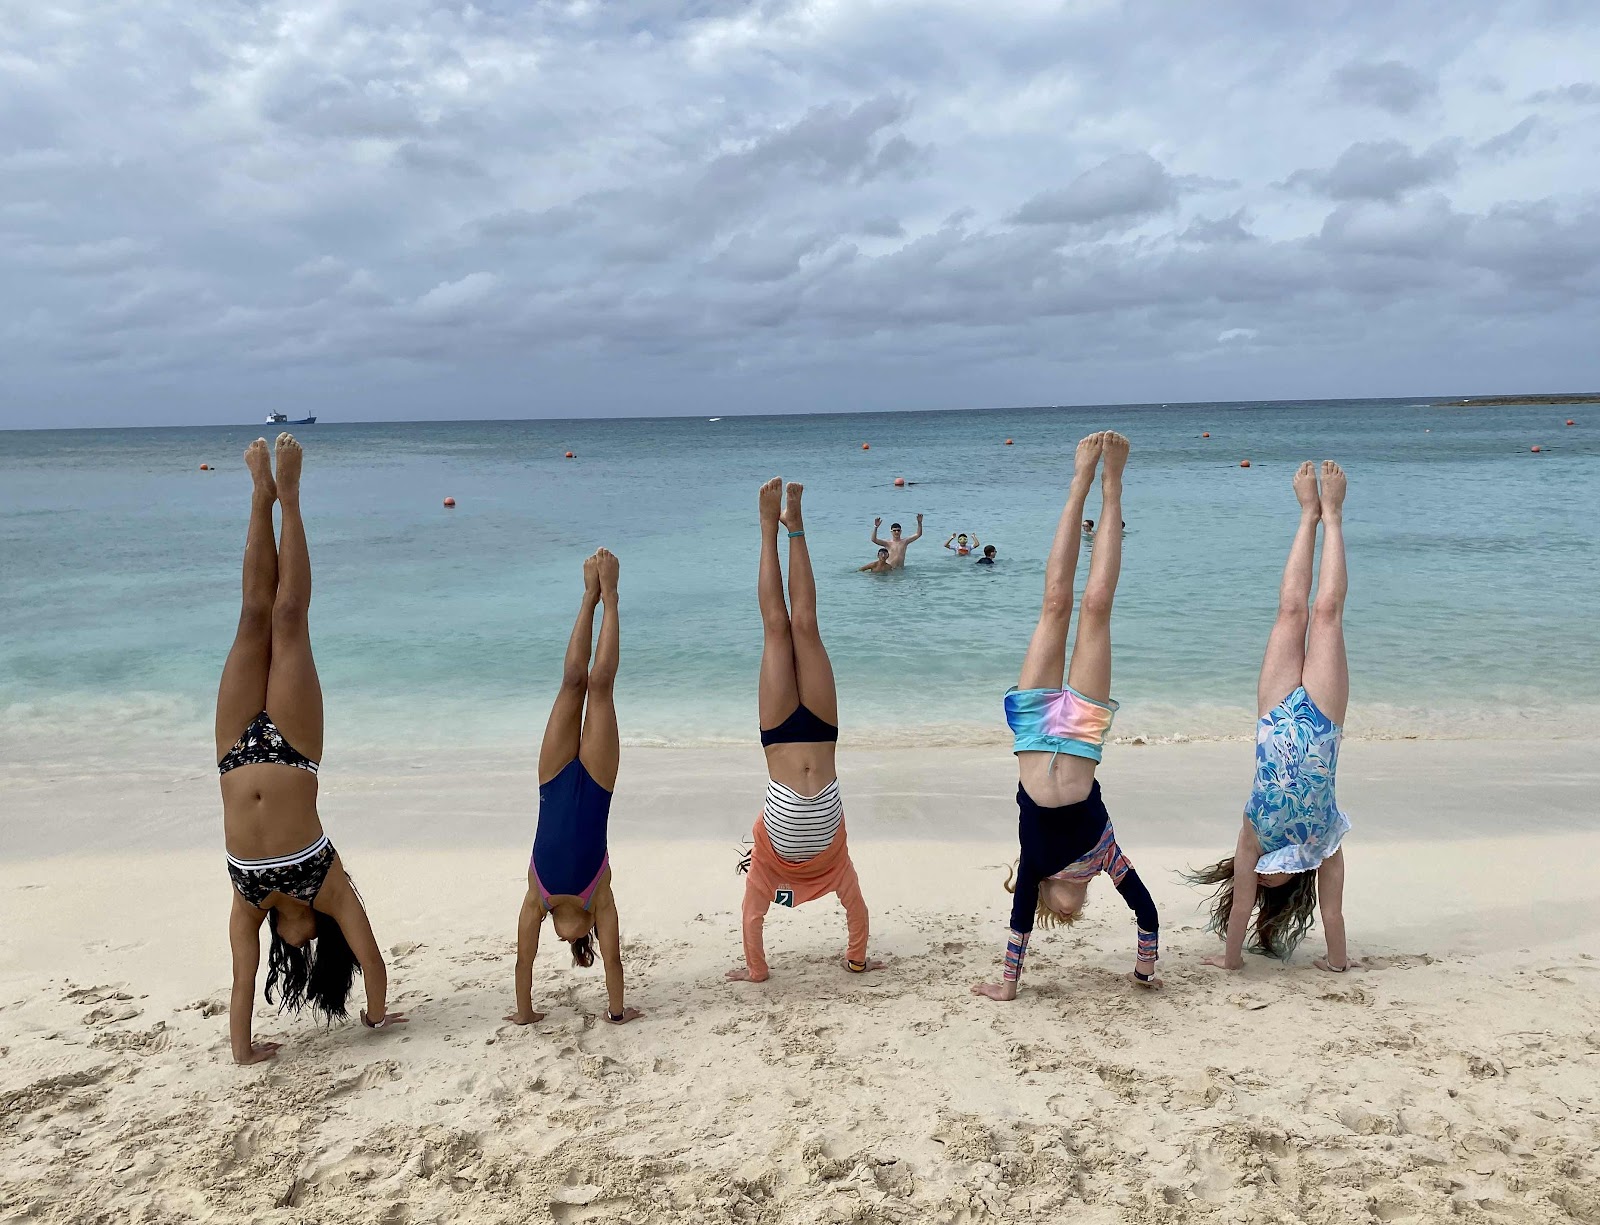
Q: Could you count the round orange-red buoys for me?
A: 10